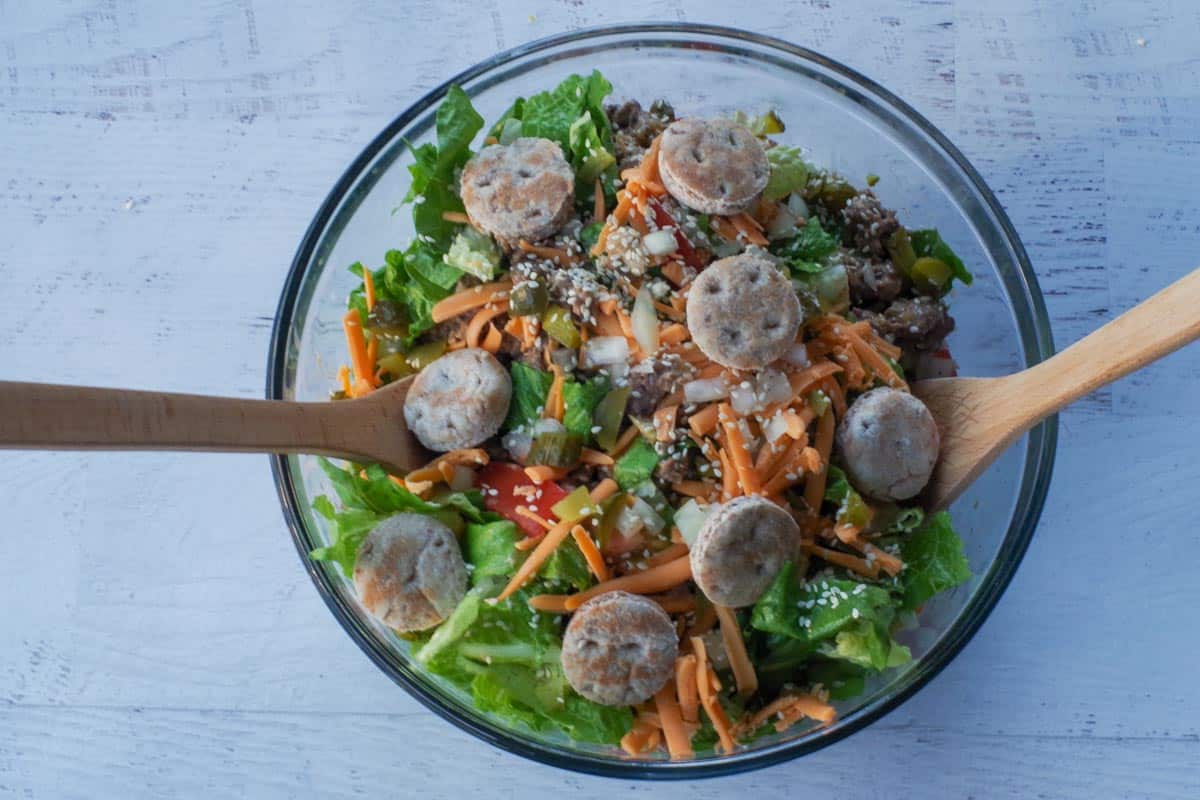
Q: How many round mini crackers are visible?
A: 8